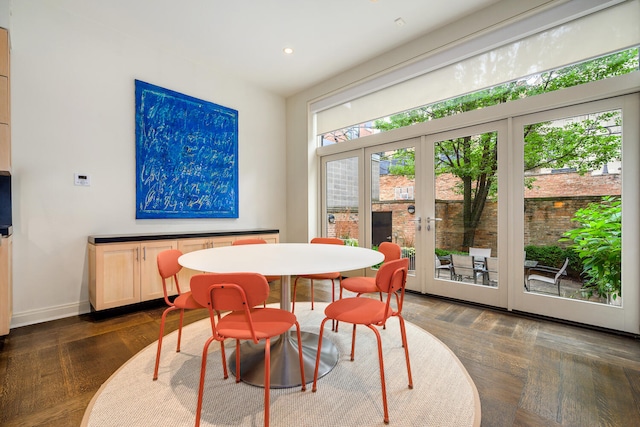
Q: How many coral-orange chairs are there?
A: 6